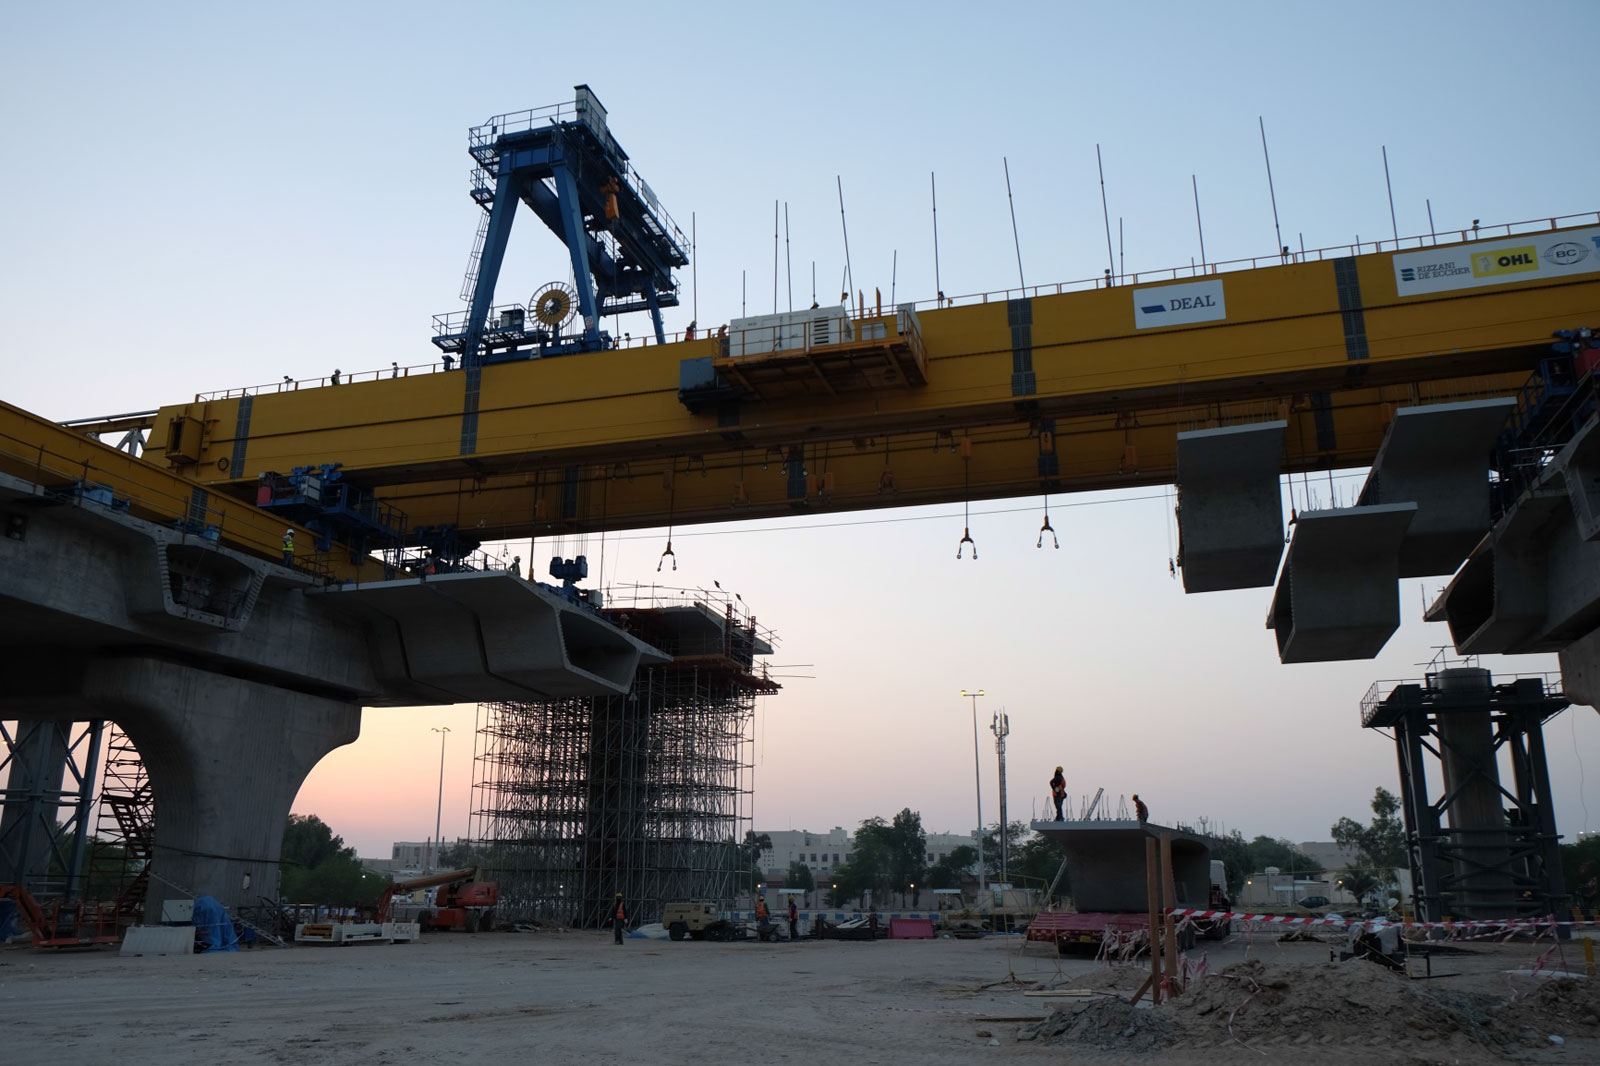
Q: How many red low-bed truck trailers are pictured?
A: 1